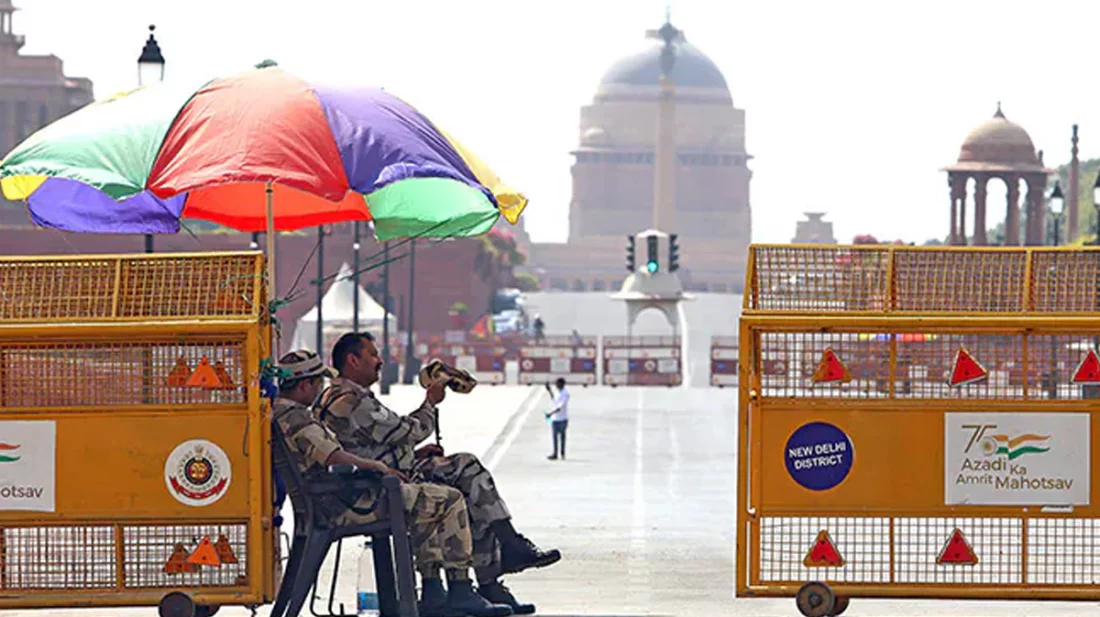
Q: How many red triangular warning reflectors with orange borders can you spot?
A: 5